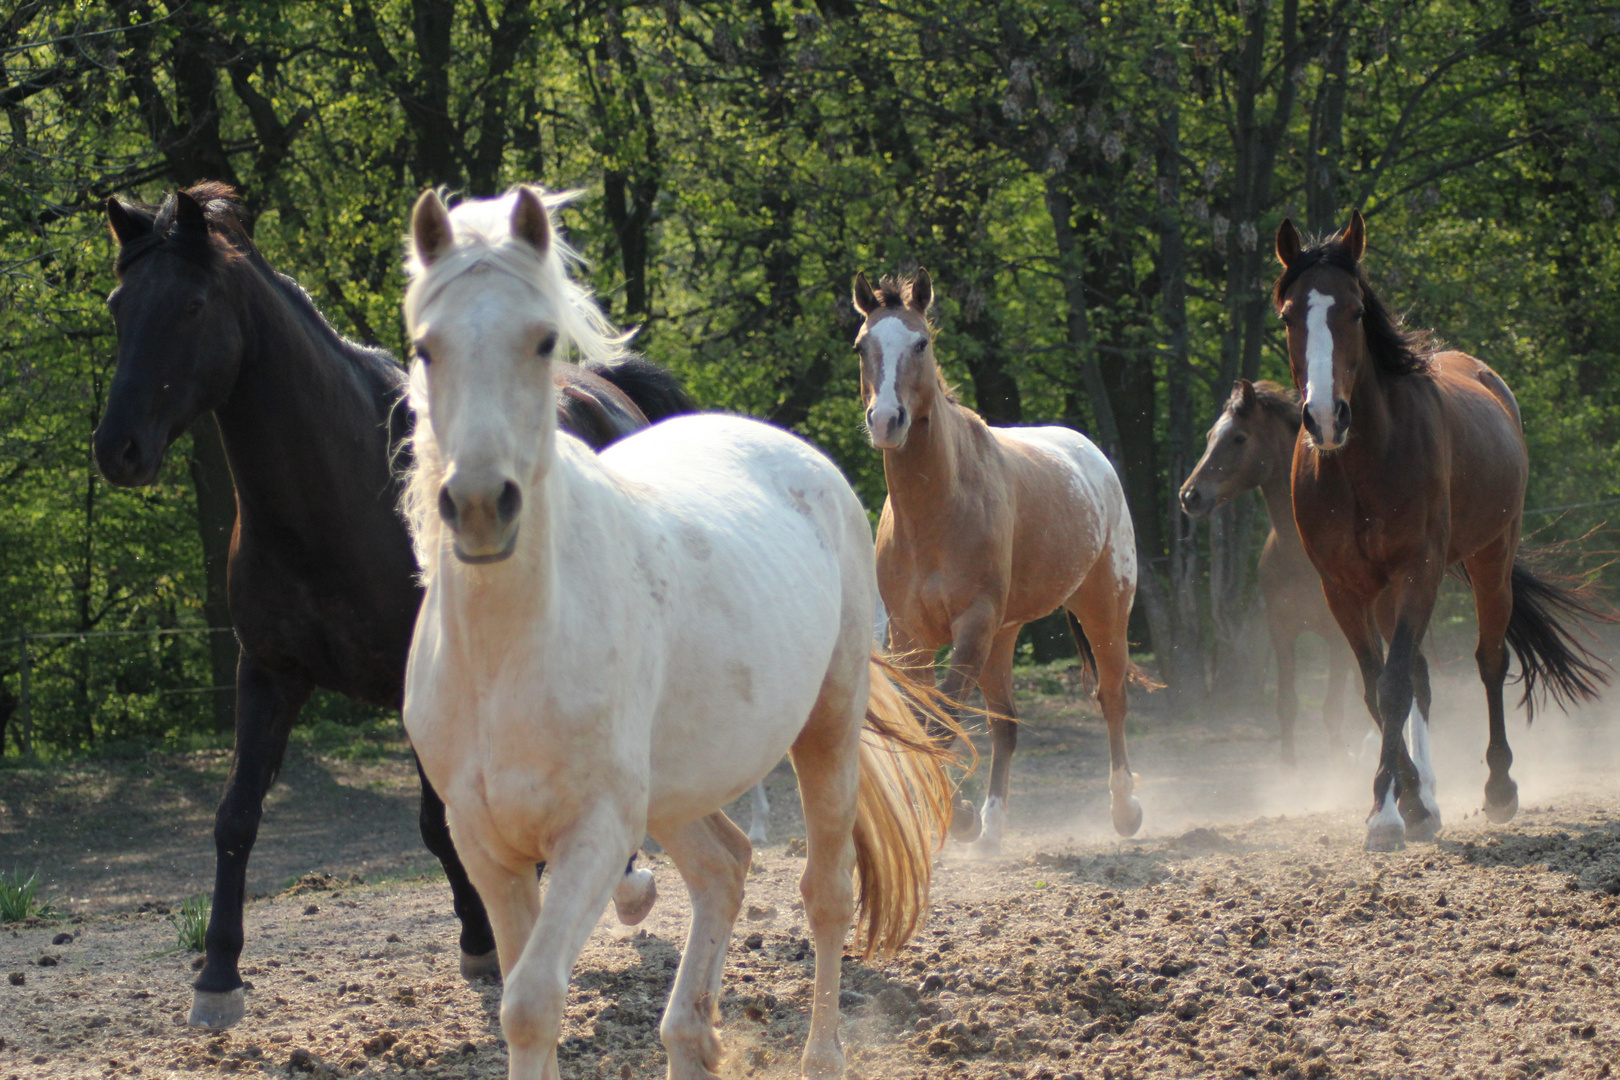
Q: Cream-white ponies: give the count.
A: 1